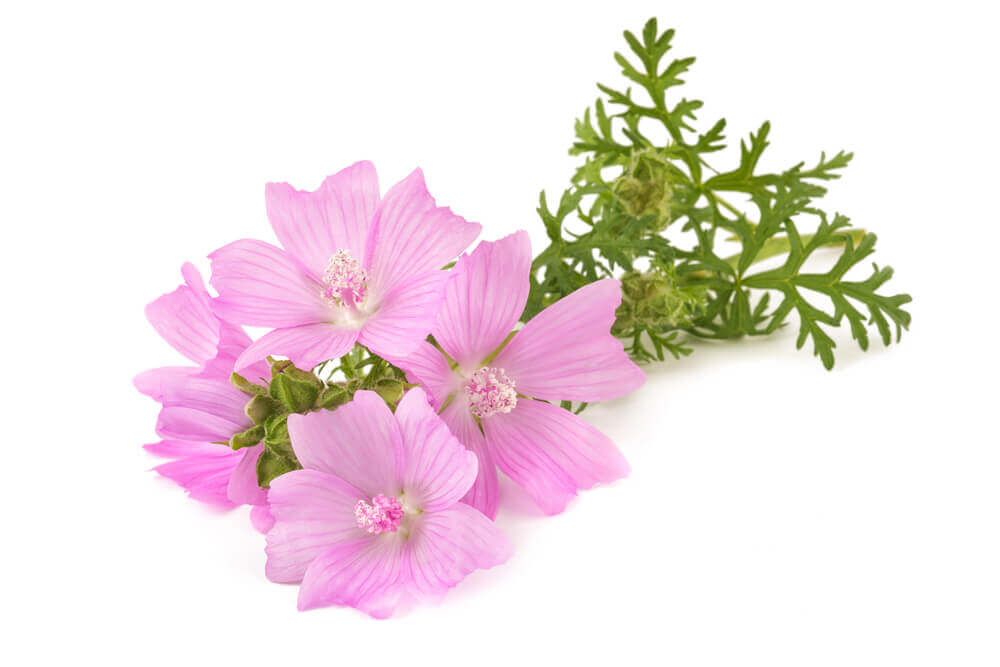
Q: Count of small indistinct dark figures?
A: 0